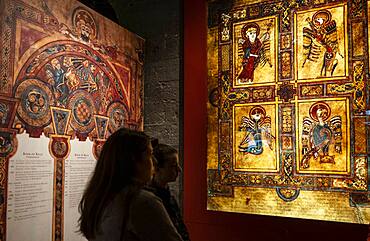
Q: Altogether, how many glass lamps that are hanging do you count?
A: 0